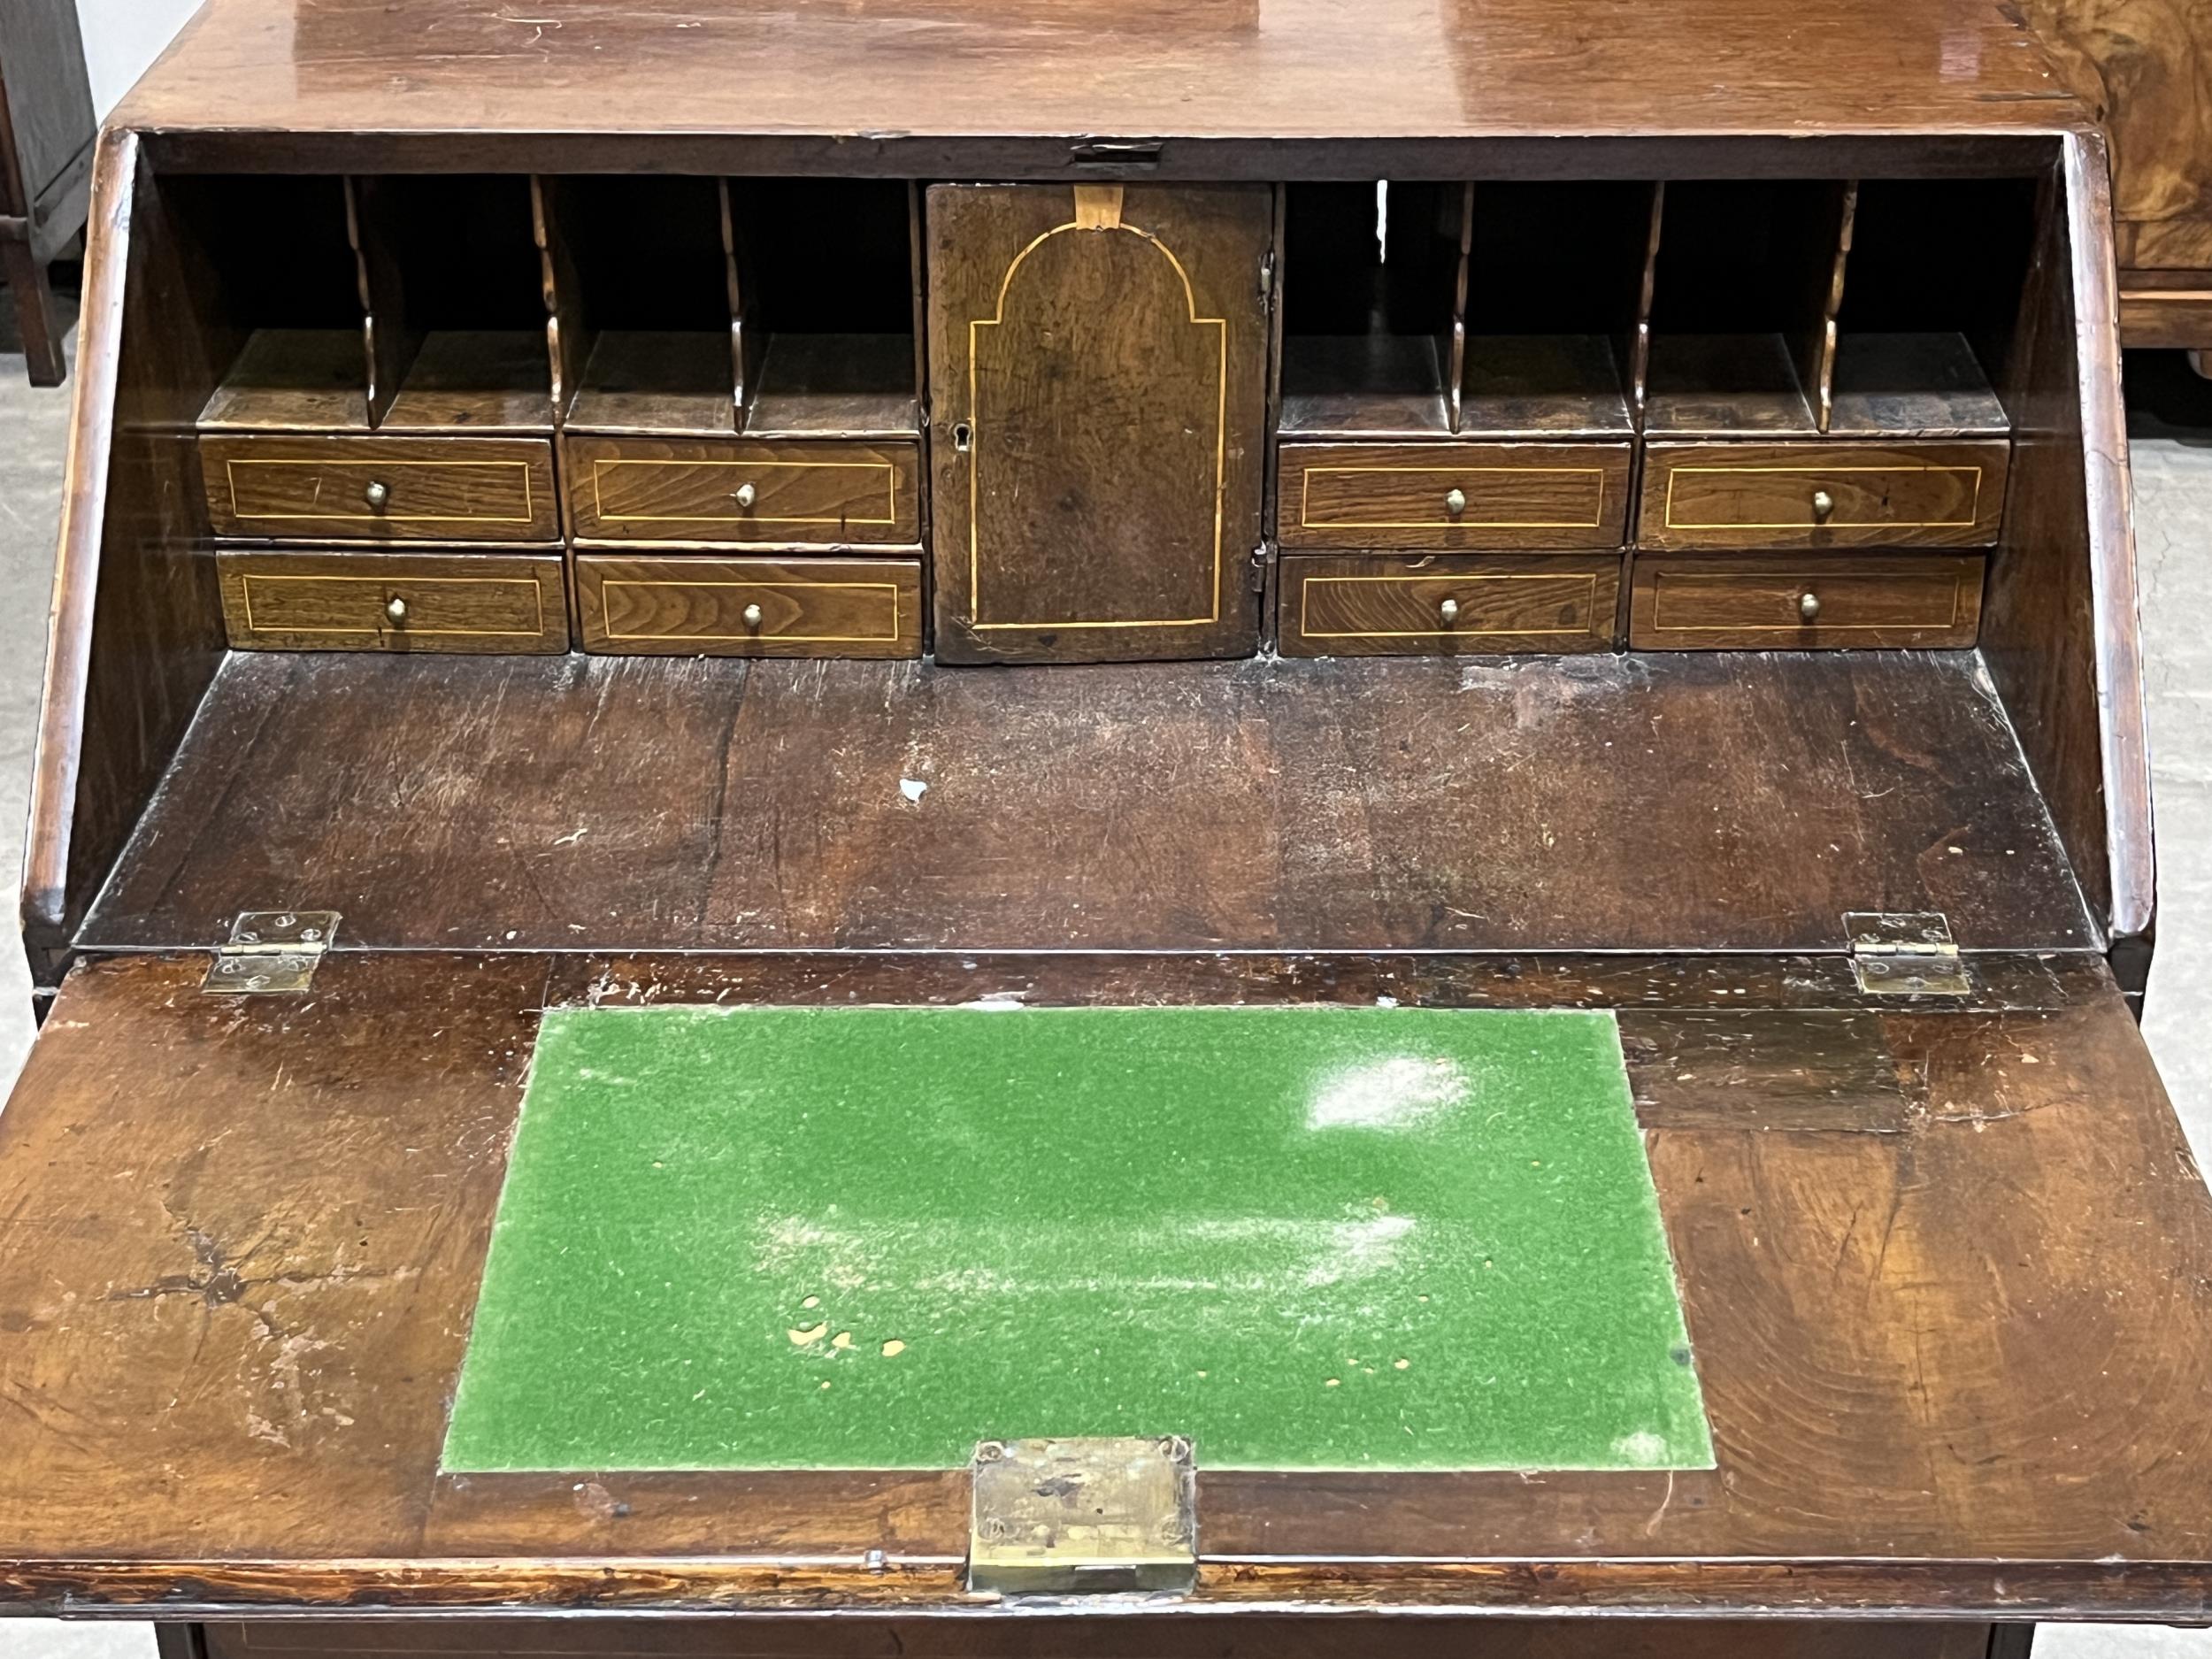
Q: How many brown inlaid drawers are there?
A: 8